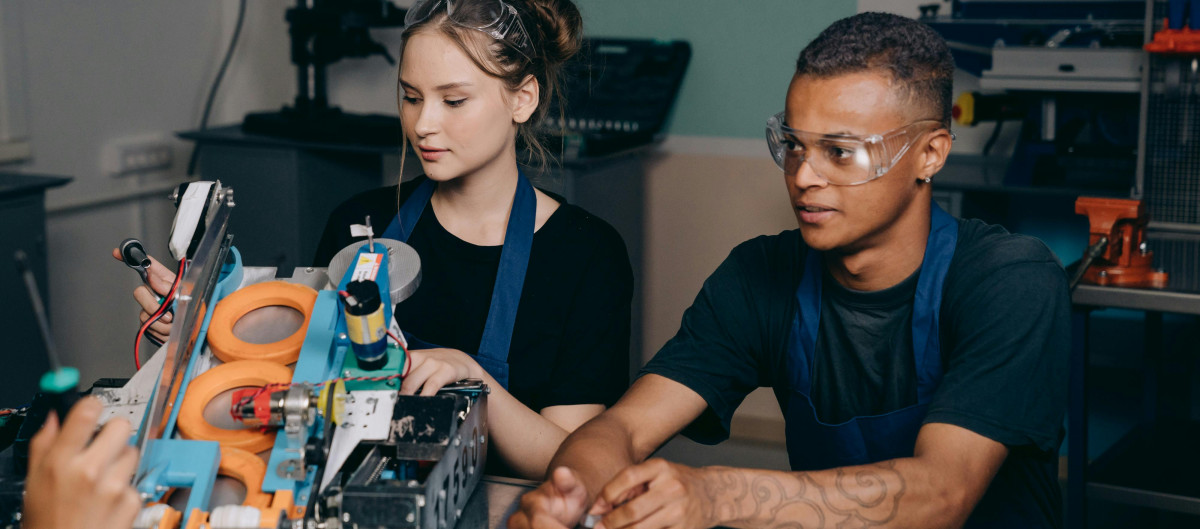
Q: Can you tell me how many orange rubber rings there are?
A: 3